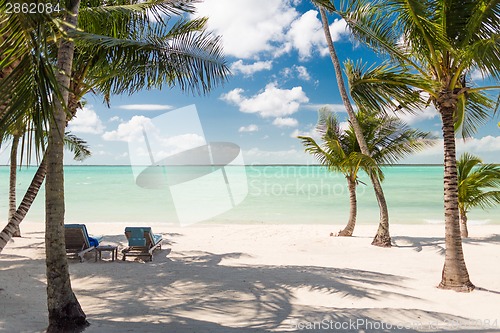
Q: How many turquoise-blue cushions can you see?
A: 2